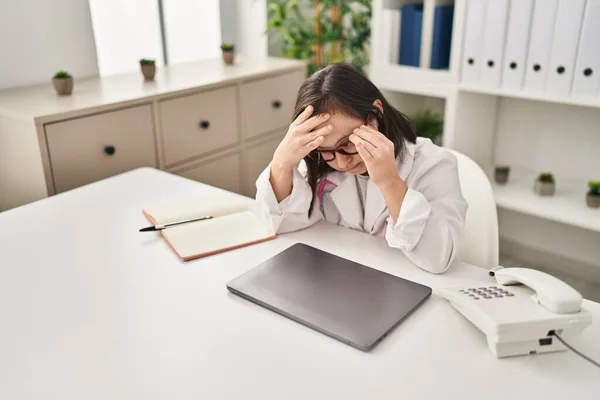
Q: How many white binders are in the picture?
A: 6